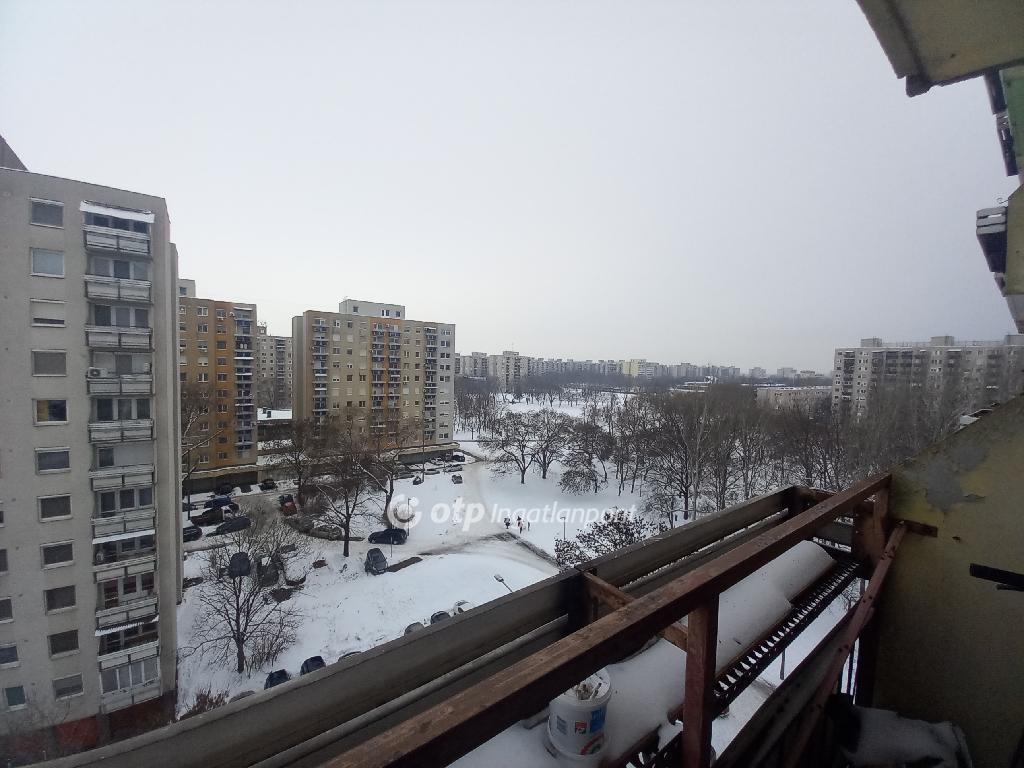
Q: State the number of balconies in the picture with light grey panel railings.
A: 11